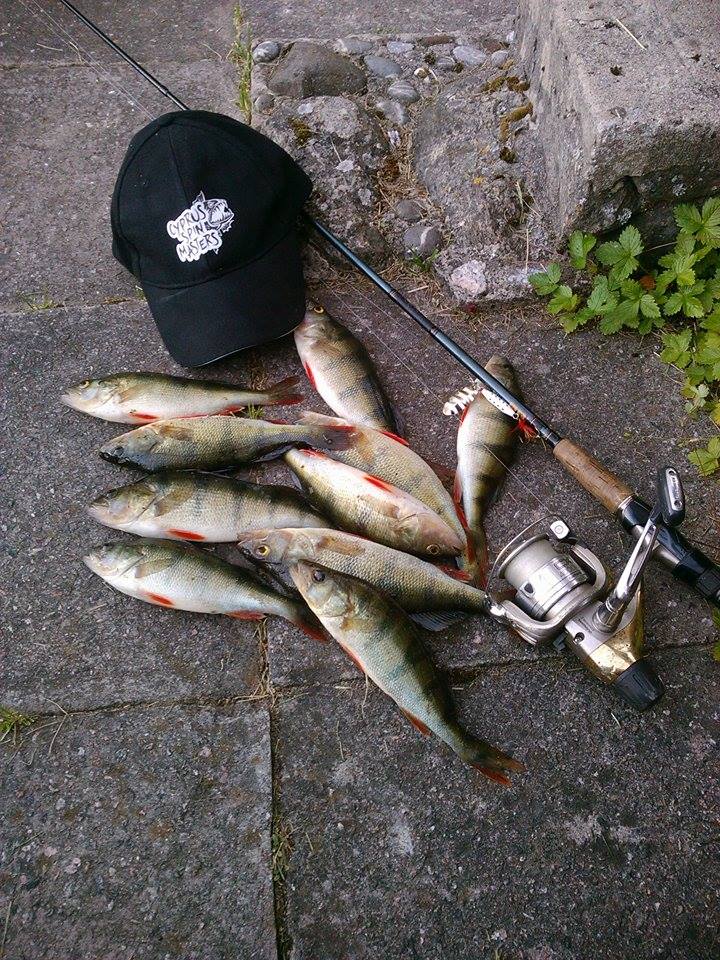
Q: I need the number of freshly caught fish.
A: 10